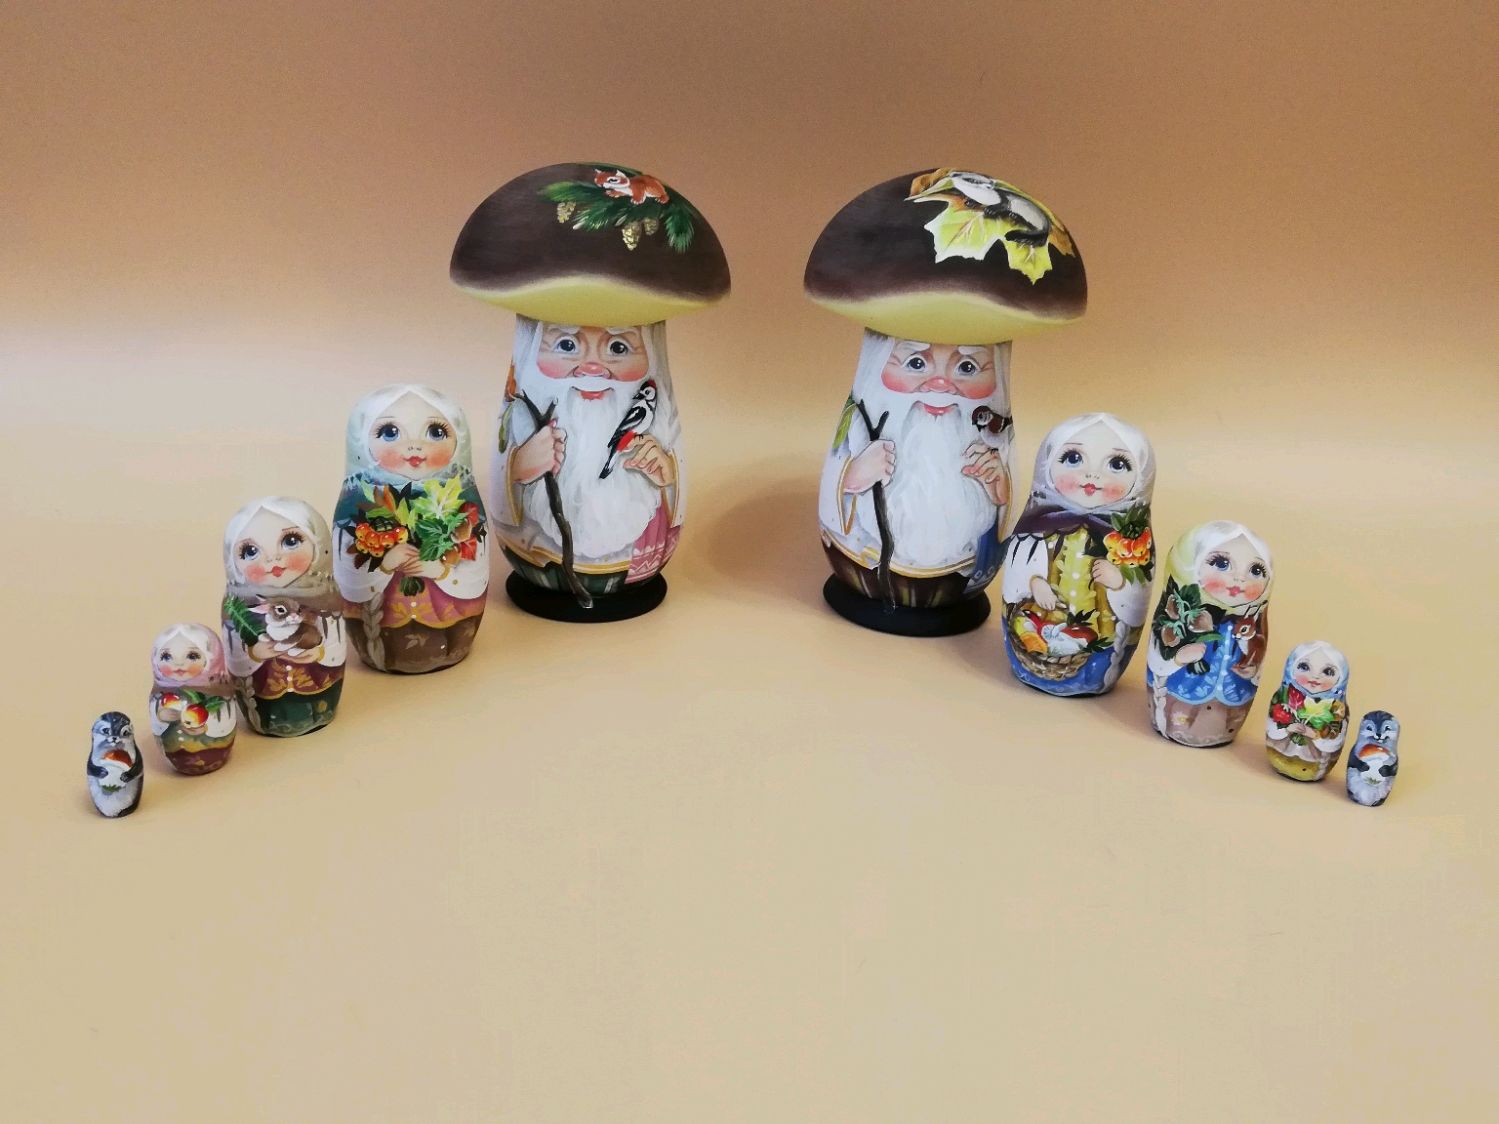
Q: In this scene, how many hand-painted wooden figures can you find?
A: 10